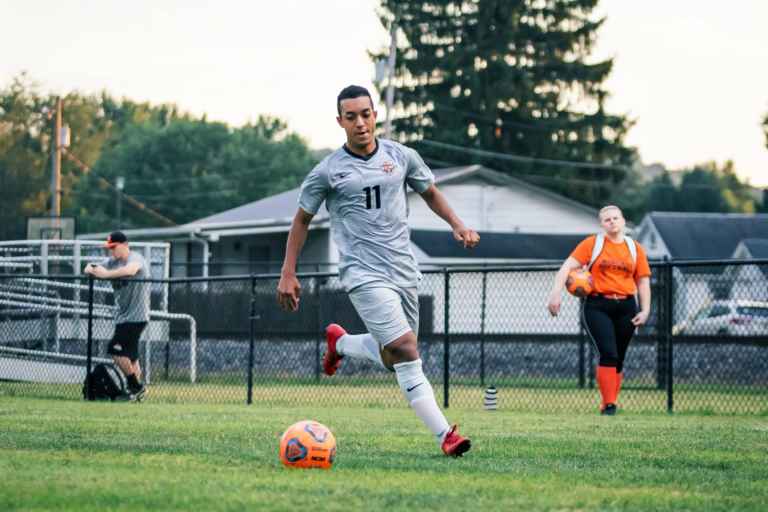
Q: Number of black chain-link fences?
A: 1